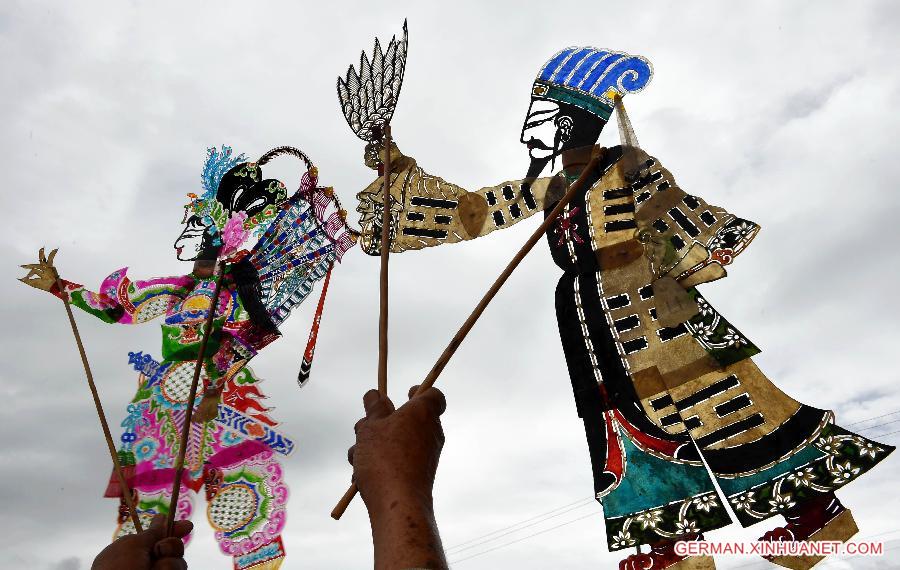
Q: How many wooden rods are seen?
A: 4